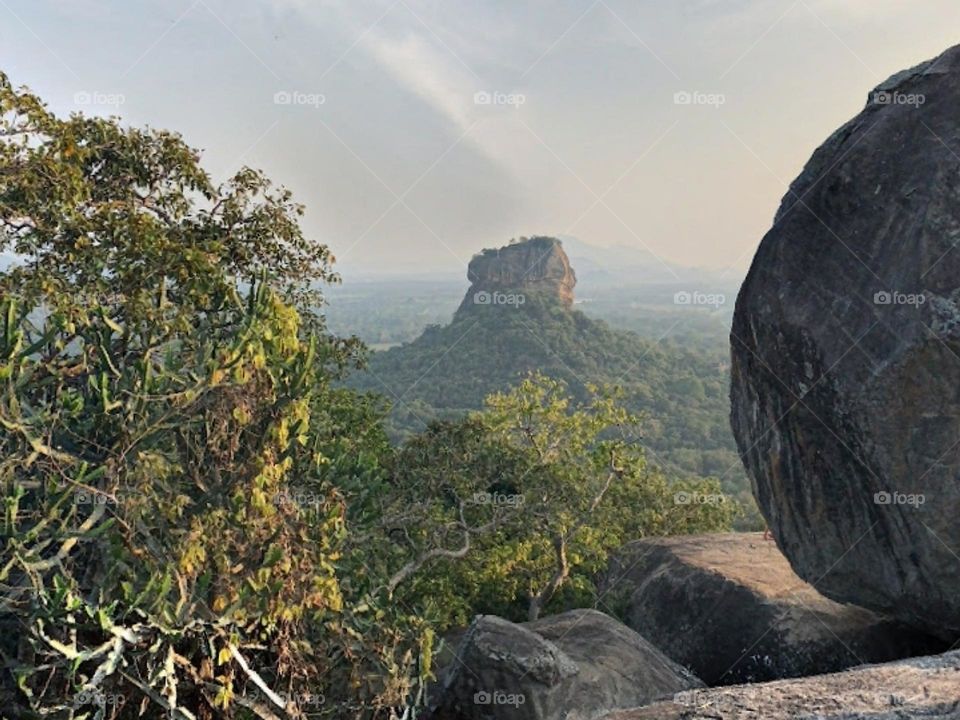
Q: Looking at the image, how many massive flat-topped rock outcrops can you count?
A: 1